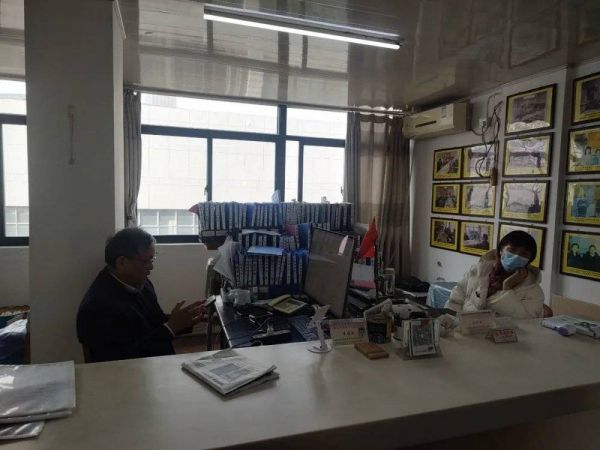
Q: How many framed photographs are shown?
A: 14